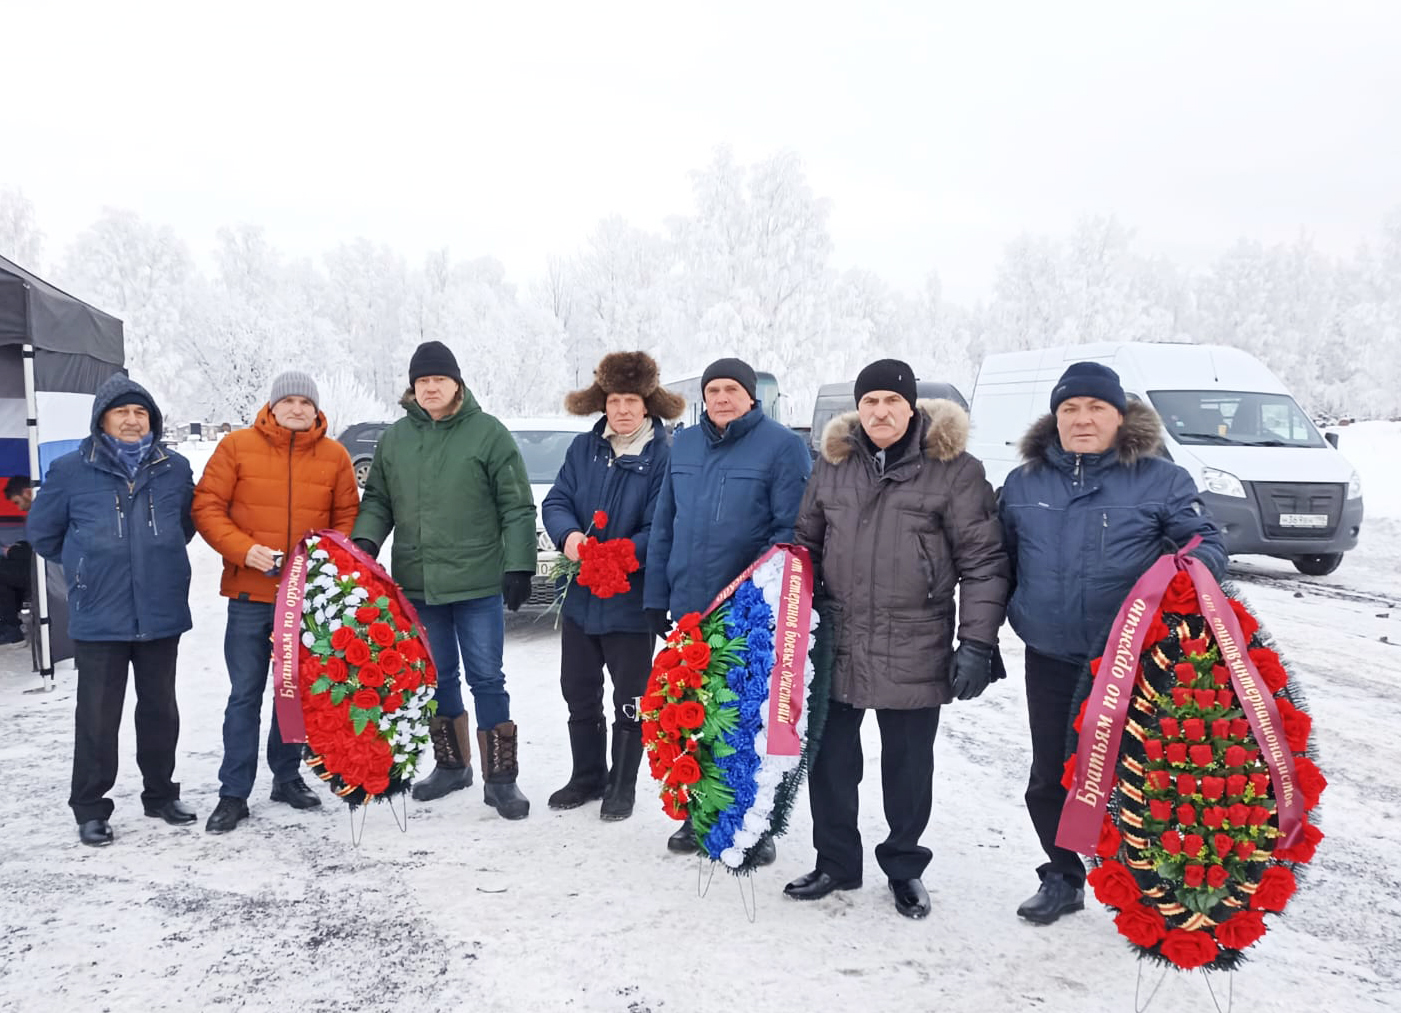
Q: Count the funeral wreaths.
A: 3